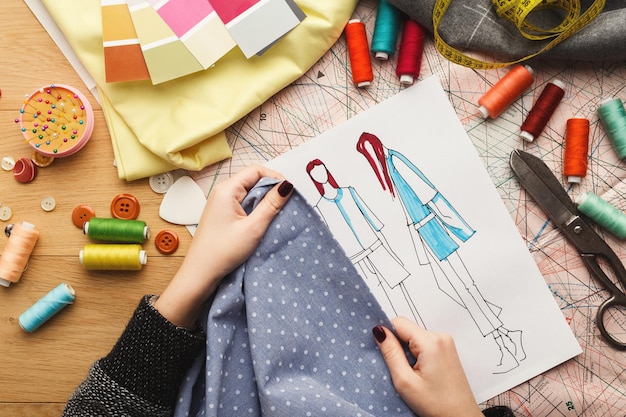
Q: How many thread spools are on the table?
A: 12